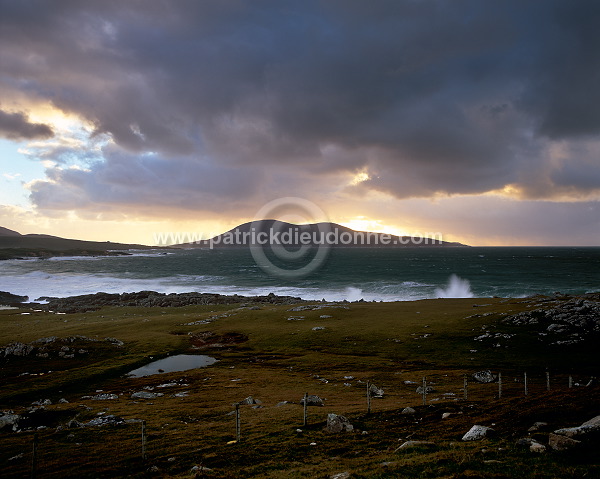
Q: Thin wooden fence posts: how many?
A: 11